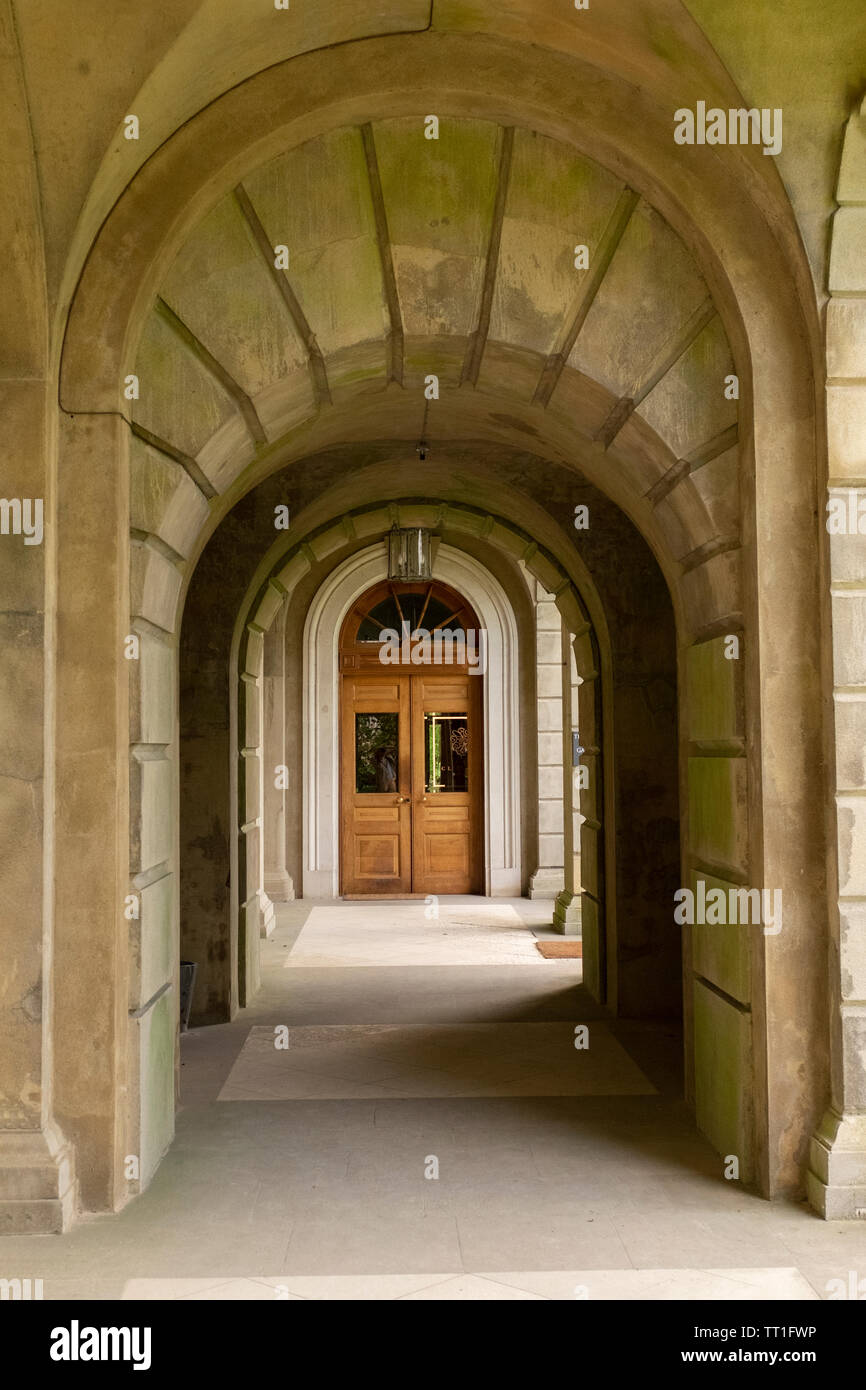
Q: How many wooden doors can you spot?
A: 2